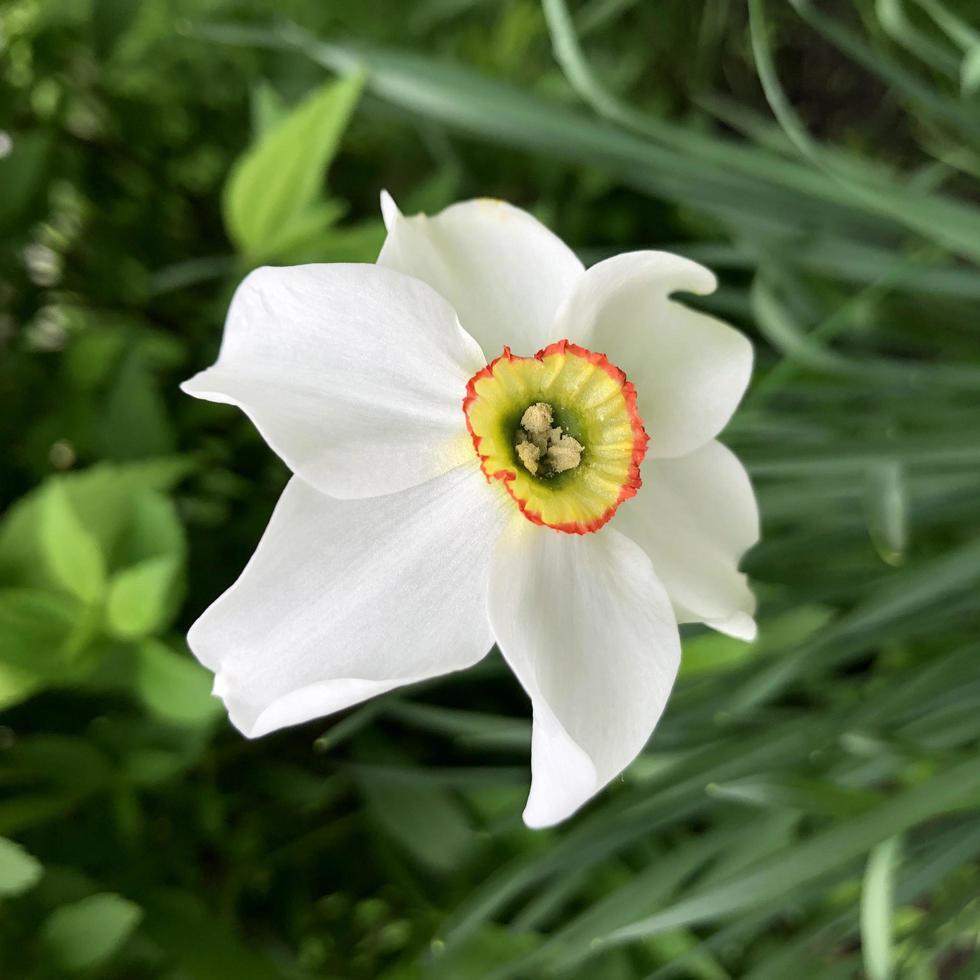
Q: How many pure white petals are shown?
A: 6